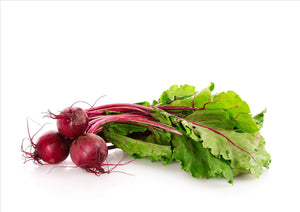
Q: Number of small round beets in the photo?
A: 3